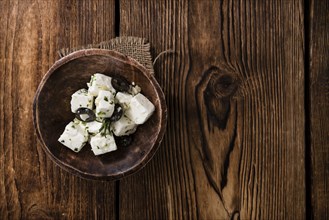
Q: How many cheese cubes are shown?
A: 9